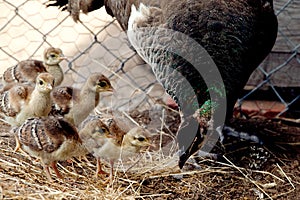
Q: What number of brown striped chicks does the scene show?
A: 5